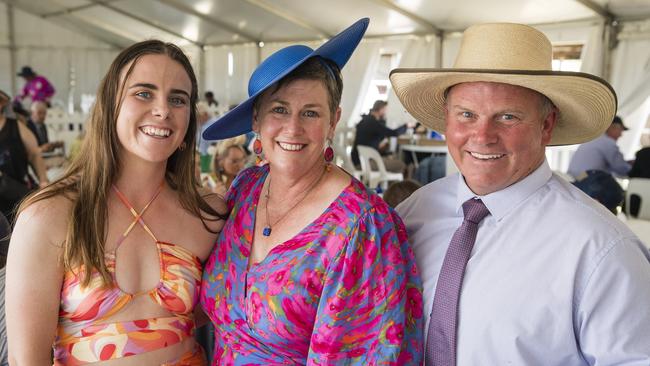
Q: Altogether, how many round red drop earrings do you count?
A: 2